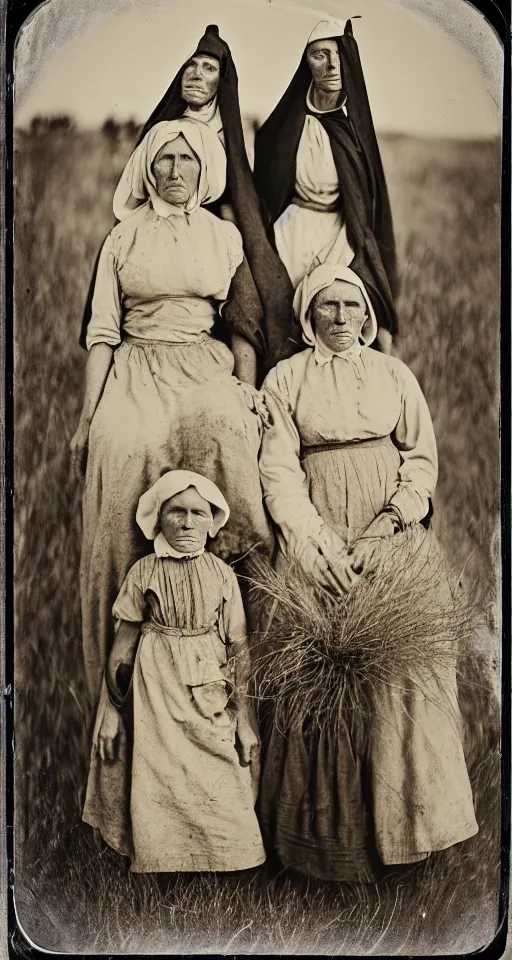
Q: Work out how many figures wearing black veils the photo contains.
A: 2